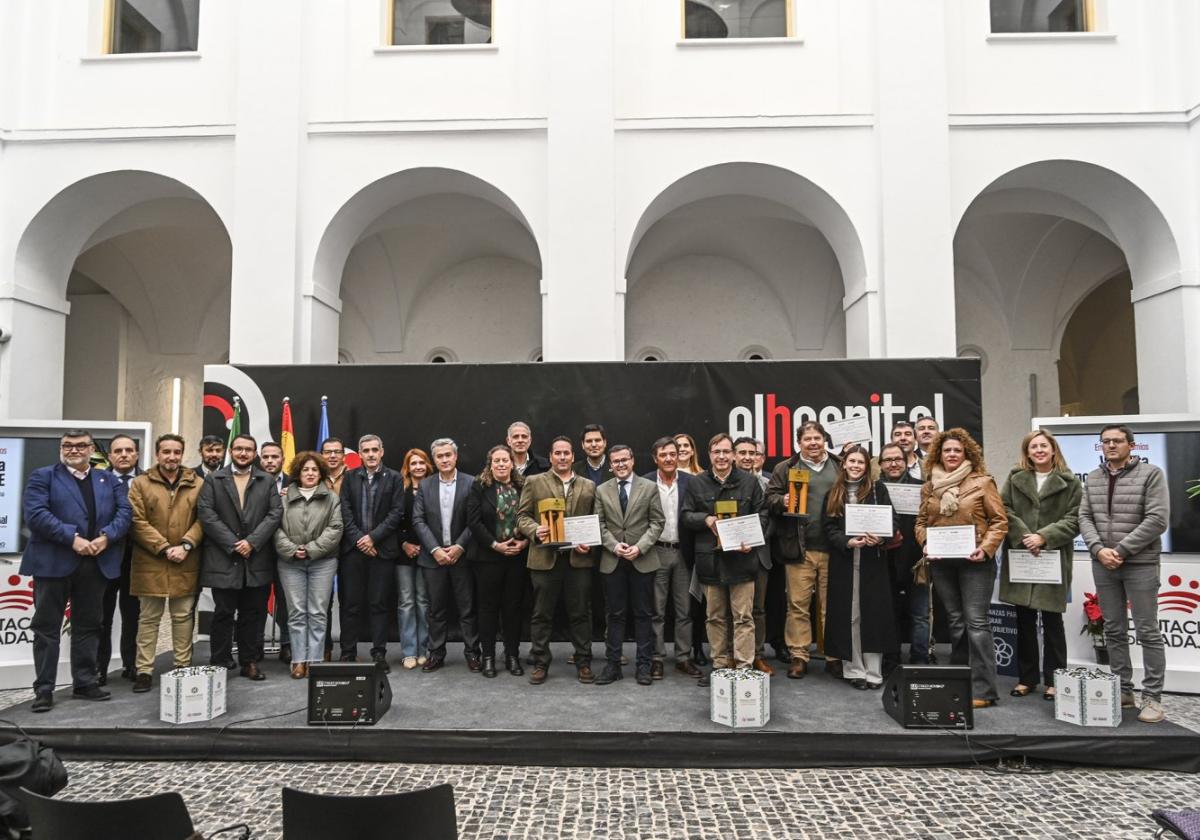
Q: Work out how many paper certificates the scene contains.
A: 7